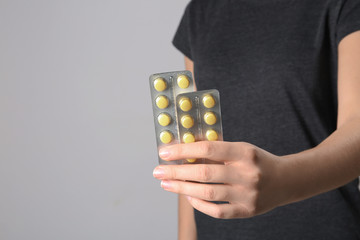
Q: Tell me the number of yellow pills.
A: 12